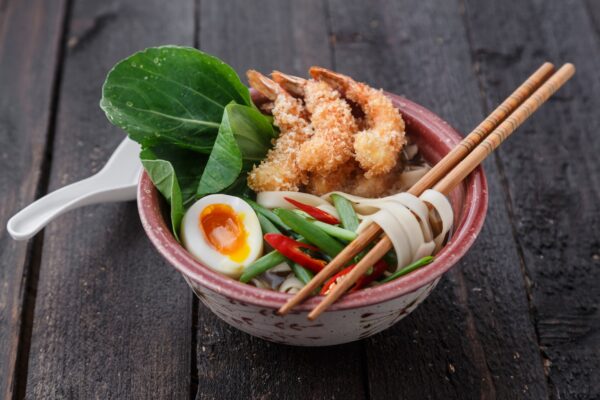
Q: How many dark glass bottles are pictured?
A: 0